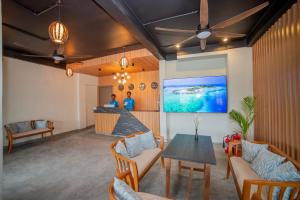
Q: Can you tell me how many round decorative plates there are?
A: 4